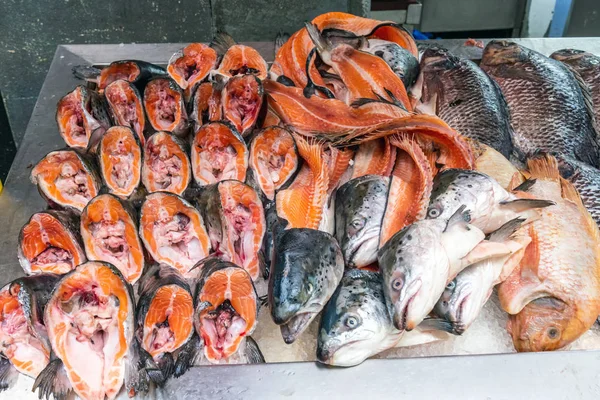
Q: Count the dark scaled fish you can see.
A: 4